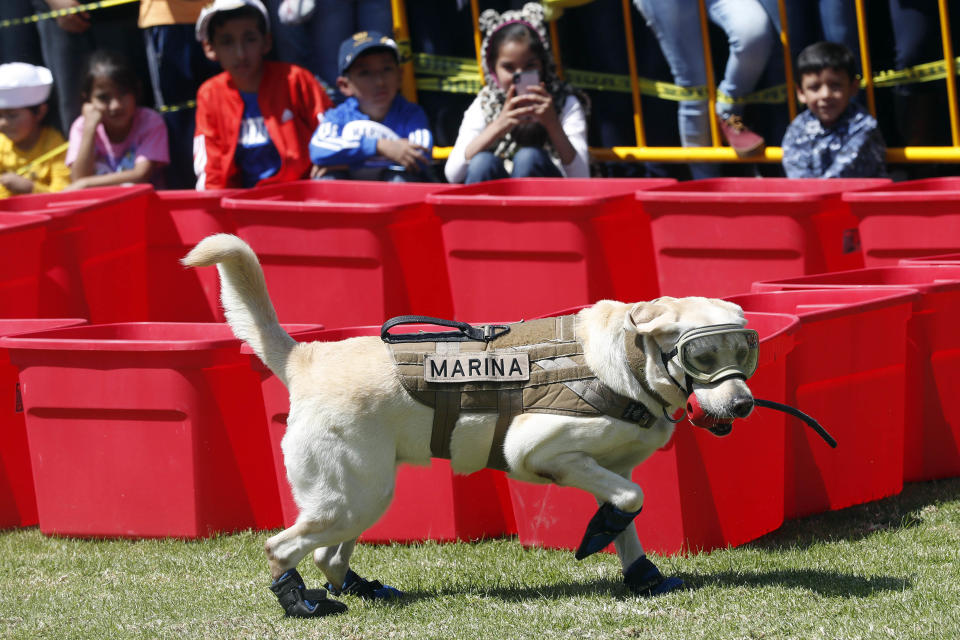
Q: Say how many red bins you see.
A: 14